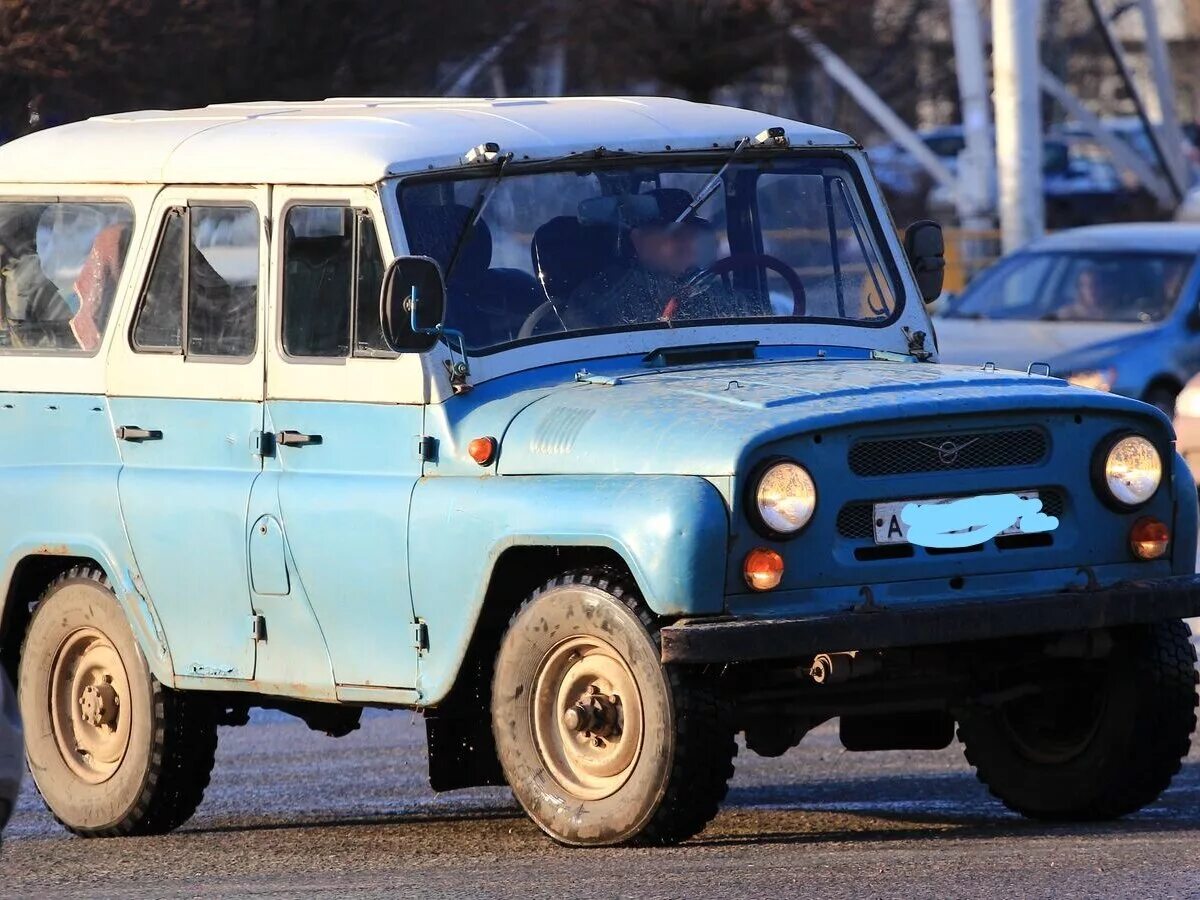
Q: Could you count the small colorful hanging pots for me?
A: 0